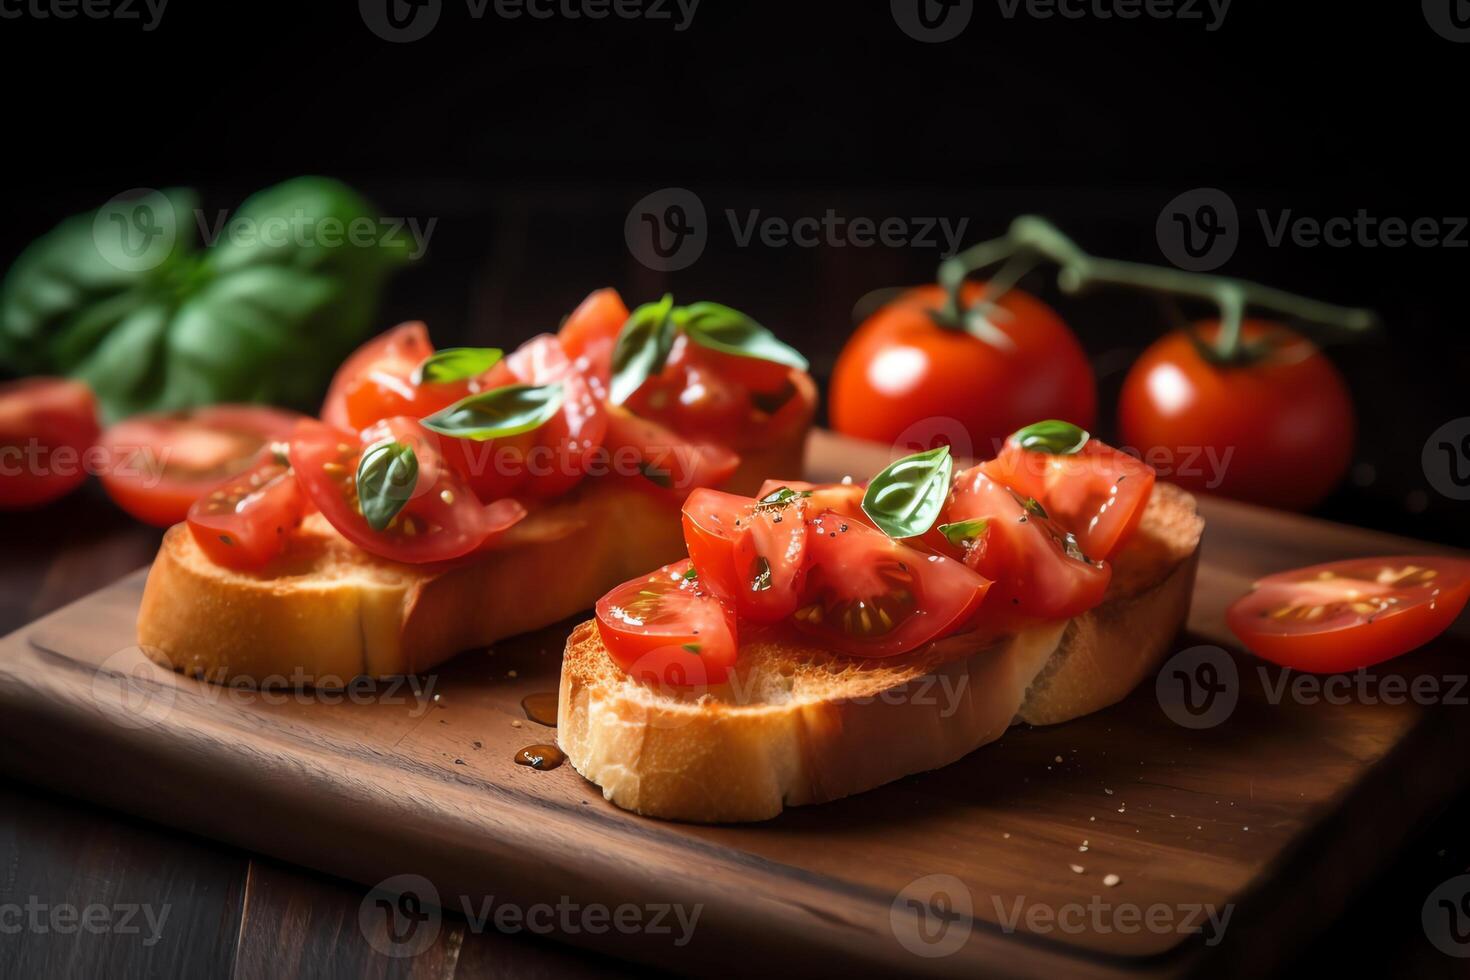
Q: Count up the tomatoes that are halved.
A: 3